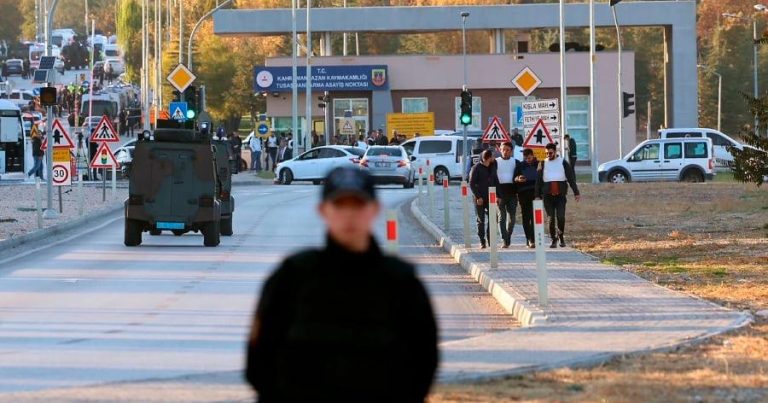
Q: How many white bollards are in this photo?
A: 11